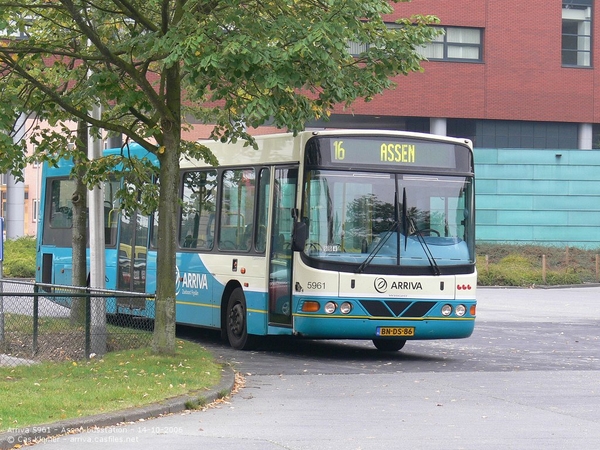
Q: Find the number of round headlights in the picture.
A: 4